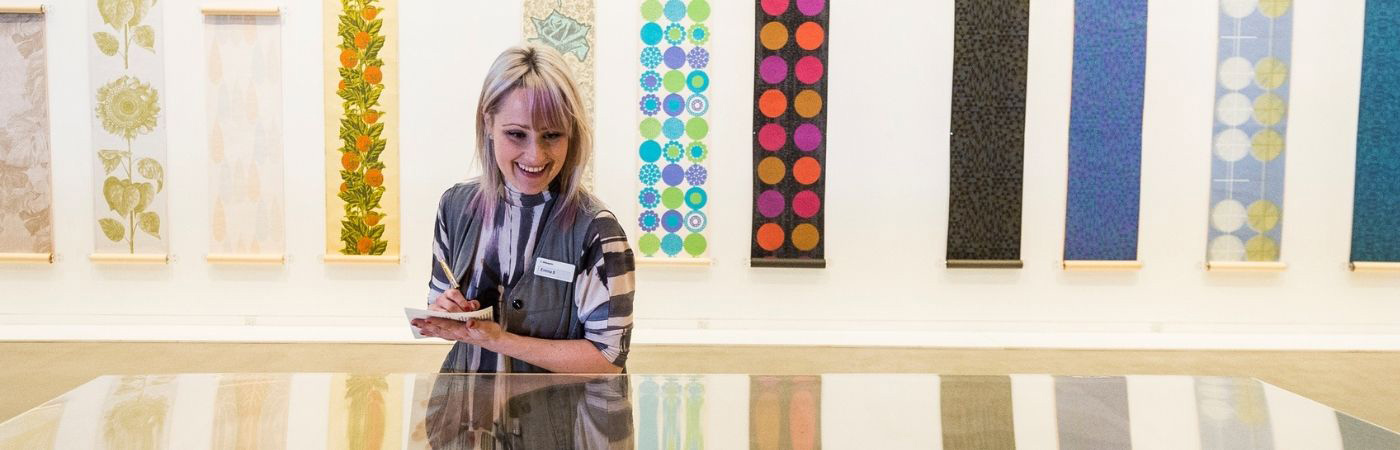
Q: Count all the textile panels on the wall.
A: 11